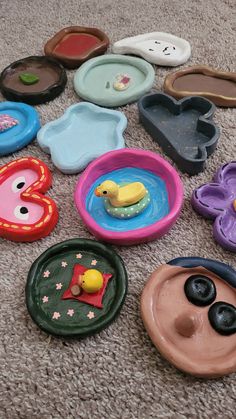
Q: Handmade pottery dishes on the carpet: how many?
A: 13